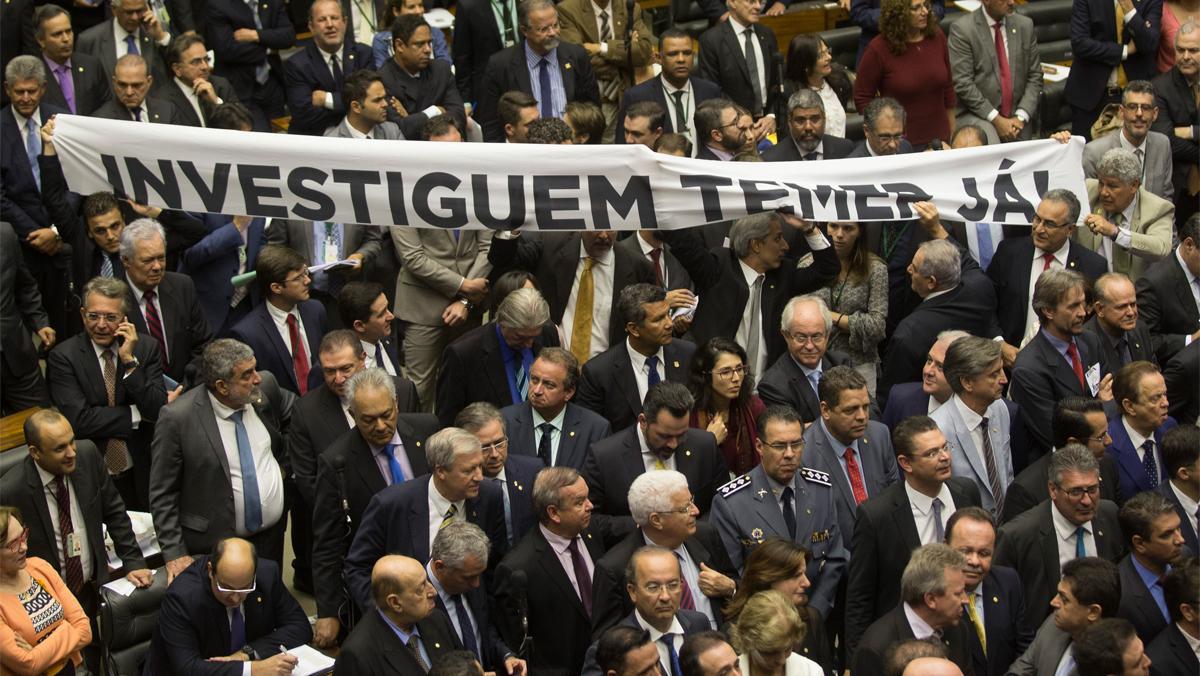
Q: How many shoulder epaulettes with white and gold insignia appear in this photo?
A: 2